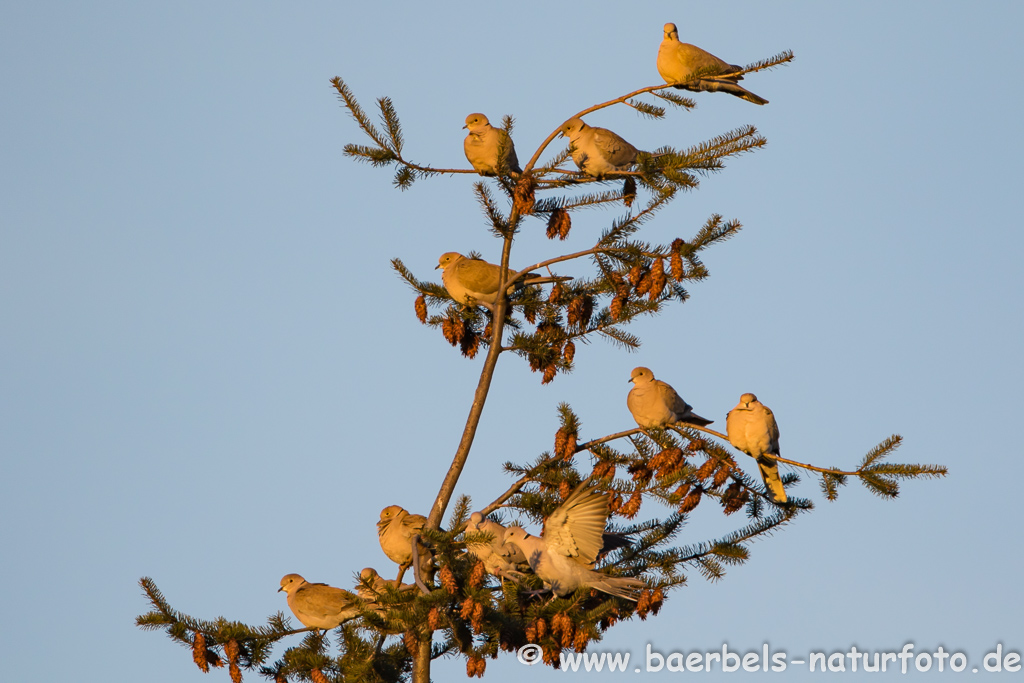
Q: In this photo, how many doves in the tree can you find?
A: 11